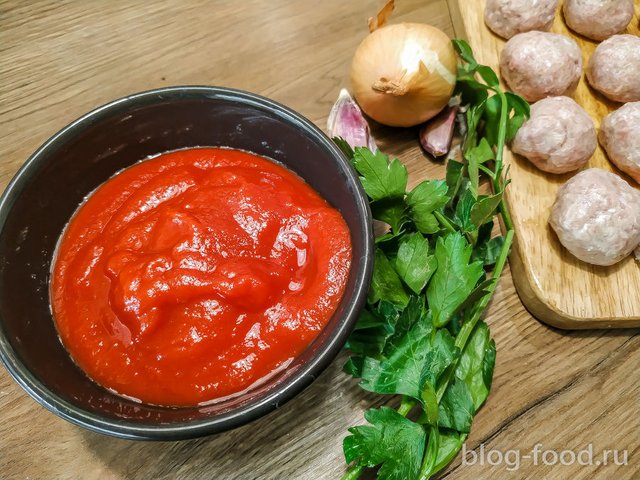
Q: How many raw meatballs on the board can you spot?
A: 7